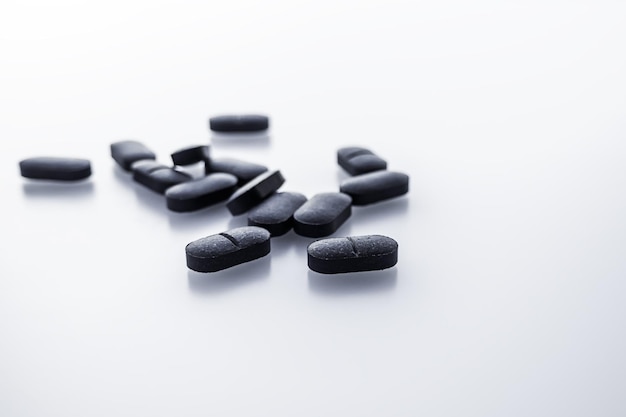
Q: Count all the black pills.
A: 14